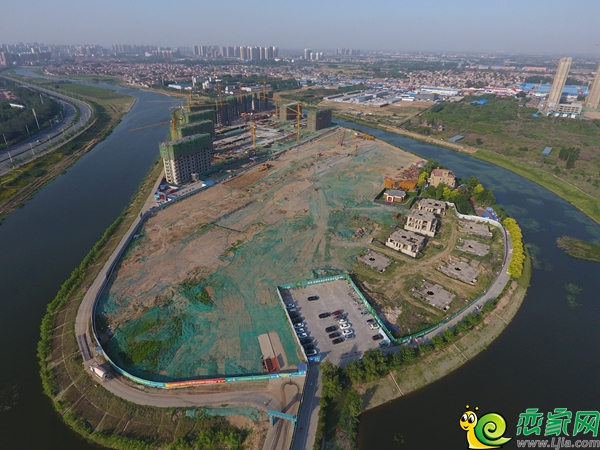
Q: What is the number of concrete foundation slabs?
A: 5